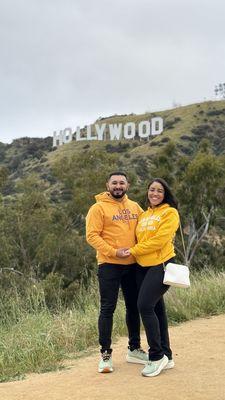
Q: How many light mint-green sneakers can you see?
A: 4